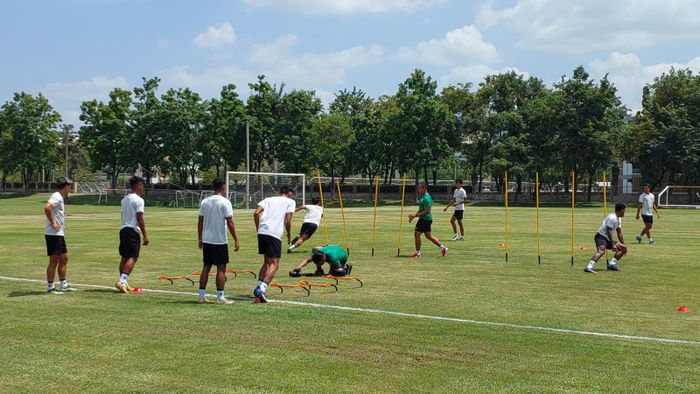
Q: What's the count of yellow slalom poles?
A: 8